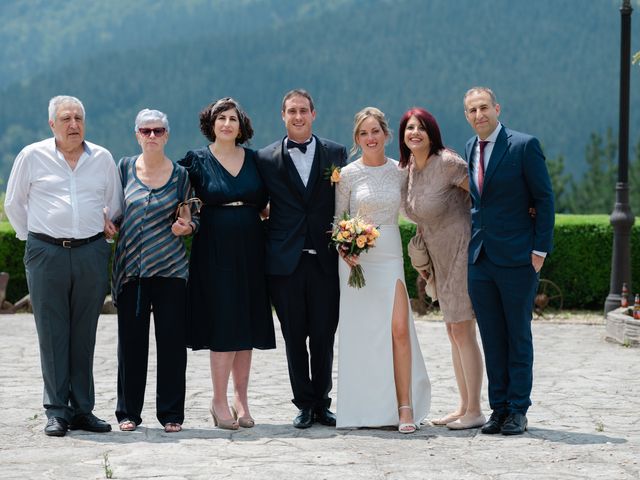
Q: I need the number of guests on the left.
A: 3